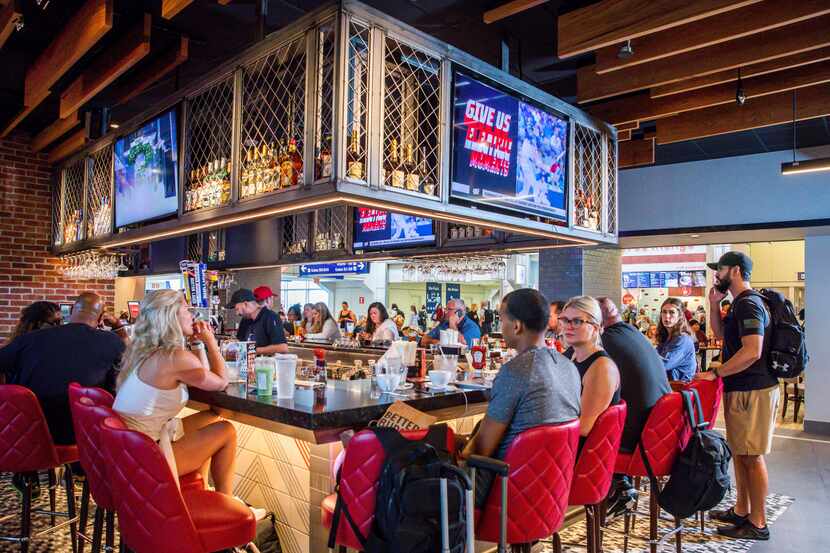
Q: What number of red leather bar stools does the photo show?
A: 9